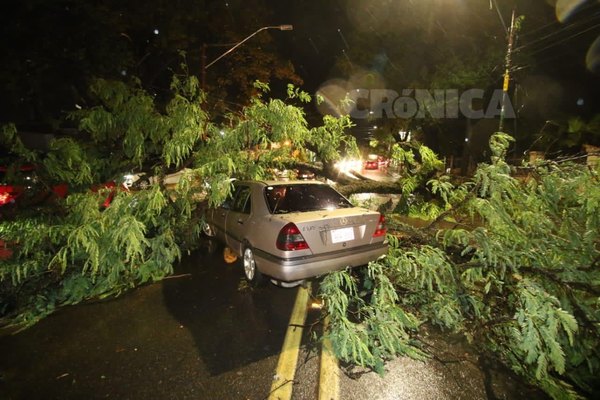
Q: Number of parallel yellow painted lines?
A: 2